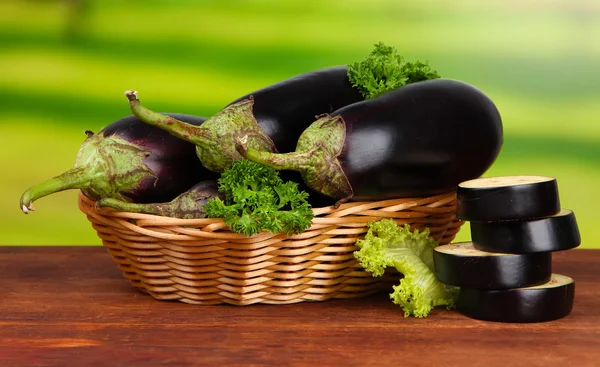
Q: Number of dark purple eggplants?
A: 4